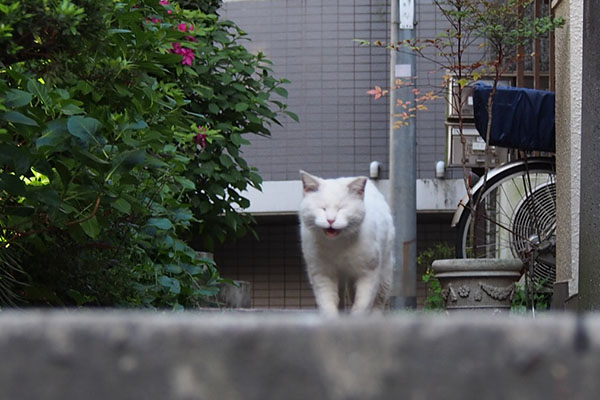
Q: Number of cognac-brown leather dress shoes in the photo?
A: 0